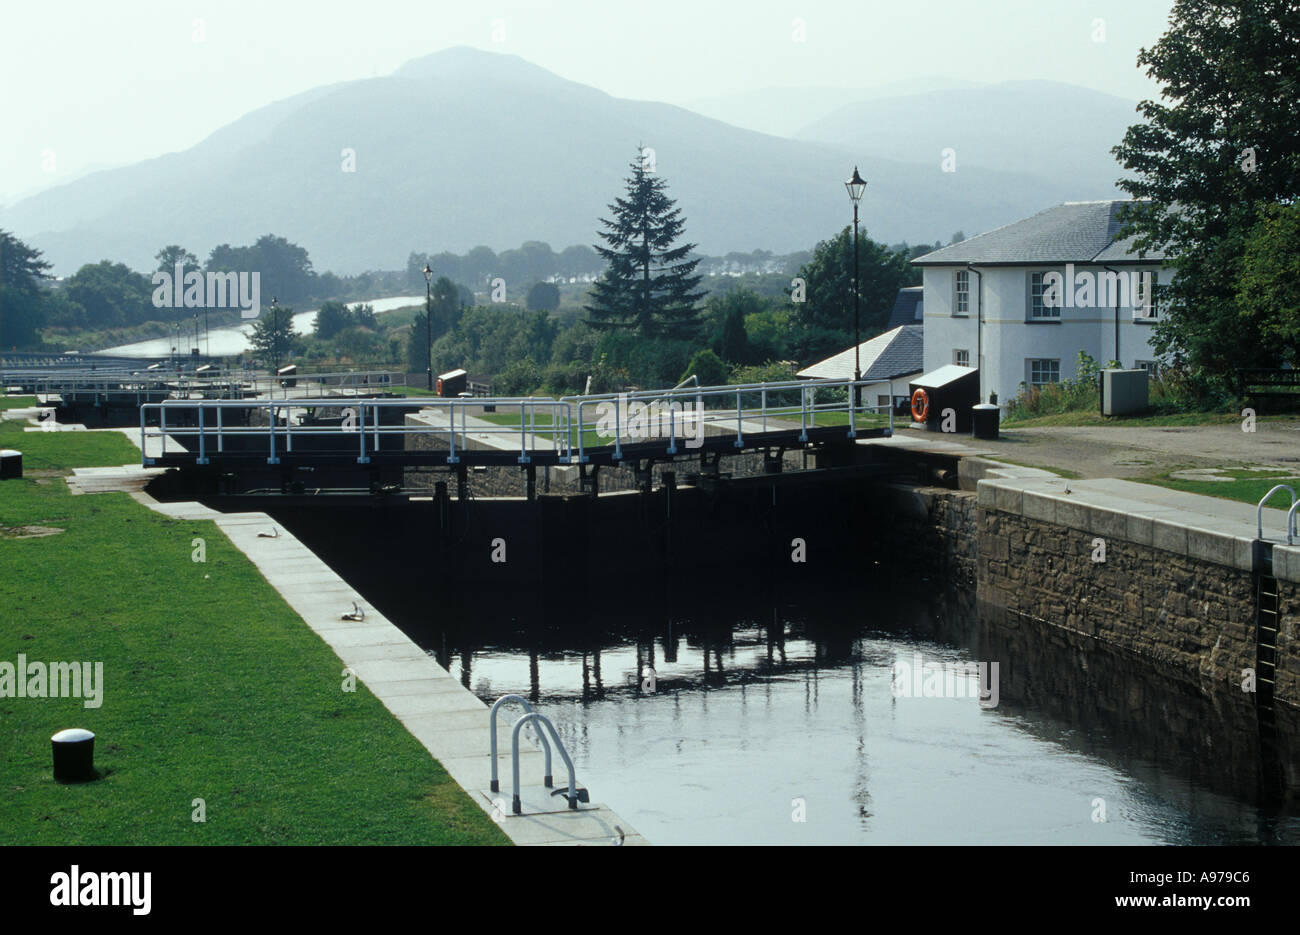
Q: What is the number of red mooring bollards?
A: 0